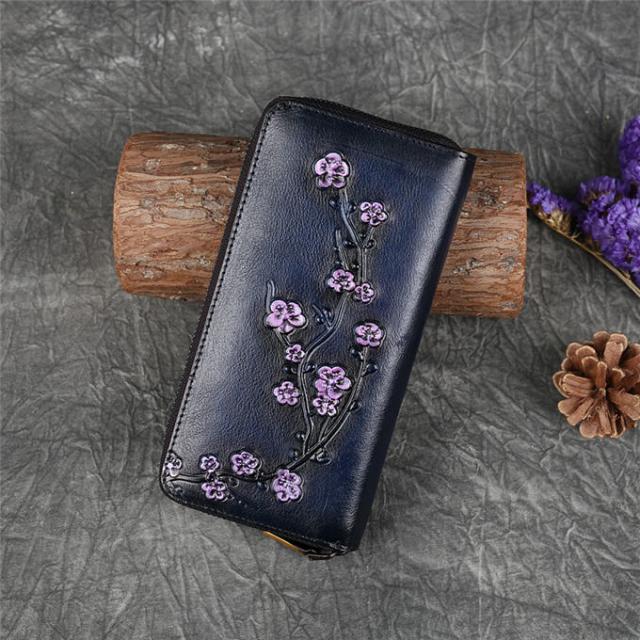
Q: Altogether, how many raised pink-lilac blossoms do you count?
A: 15